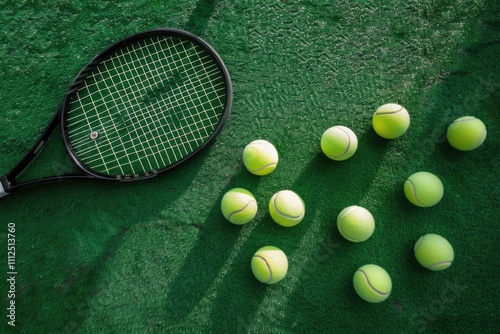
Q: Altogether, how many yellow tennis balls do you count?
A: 11